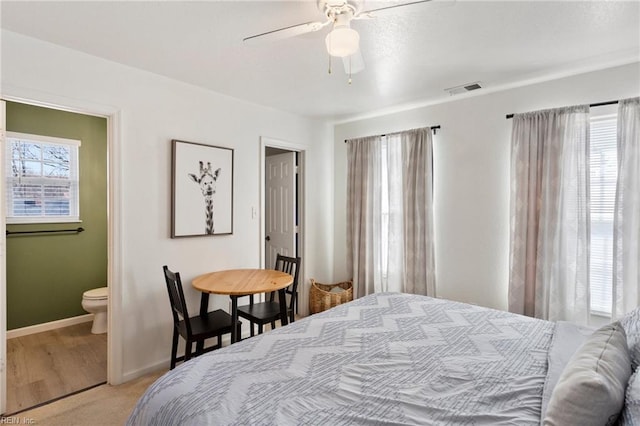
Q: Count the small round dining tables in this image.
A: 1